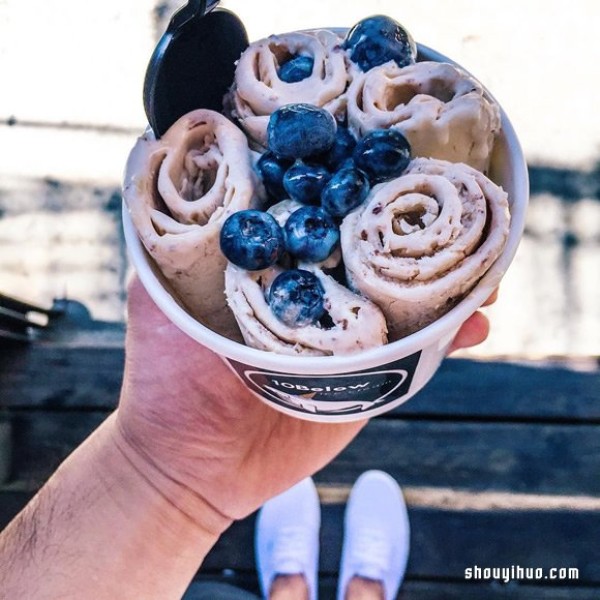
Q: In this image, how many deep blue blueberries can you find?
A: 11